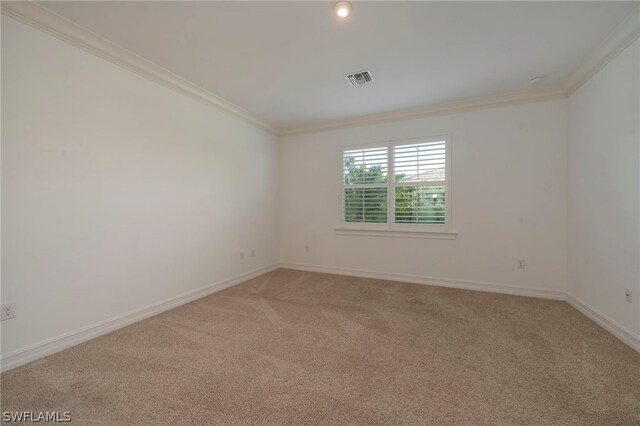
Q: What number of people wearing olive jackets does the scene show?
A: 0